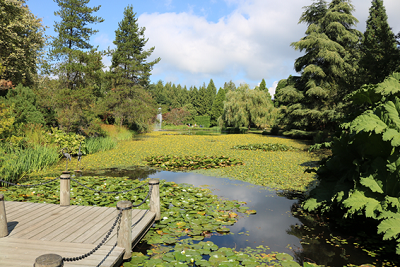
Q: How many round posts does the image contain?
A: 5